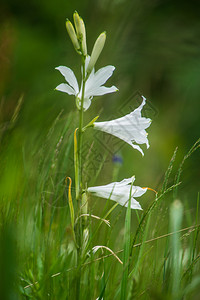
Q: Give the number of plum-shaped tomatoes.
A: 0